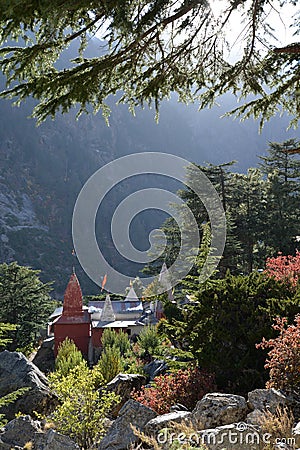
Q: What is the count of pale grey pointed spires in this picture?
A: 3